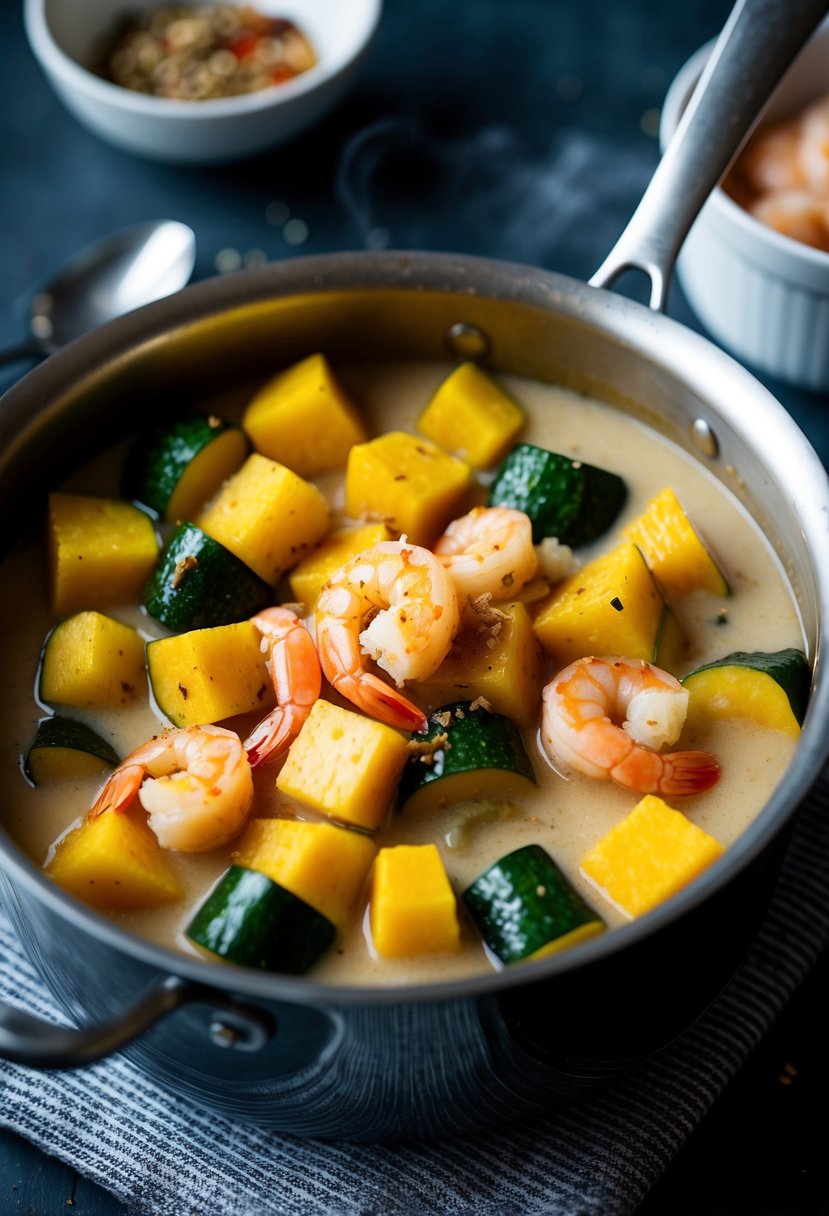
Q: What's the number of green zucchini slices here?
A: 8